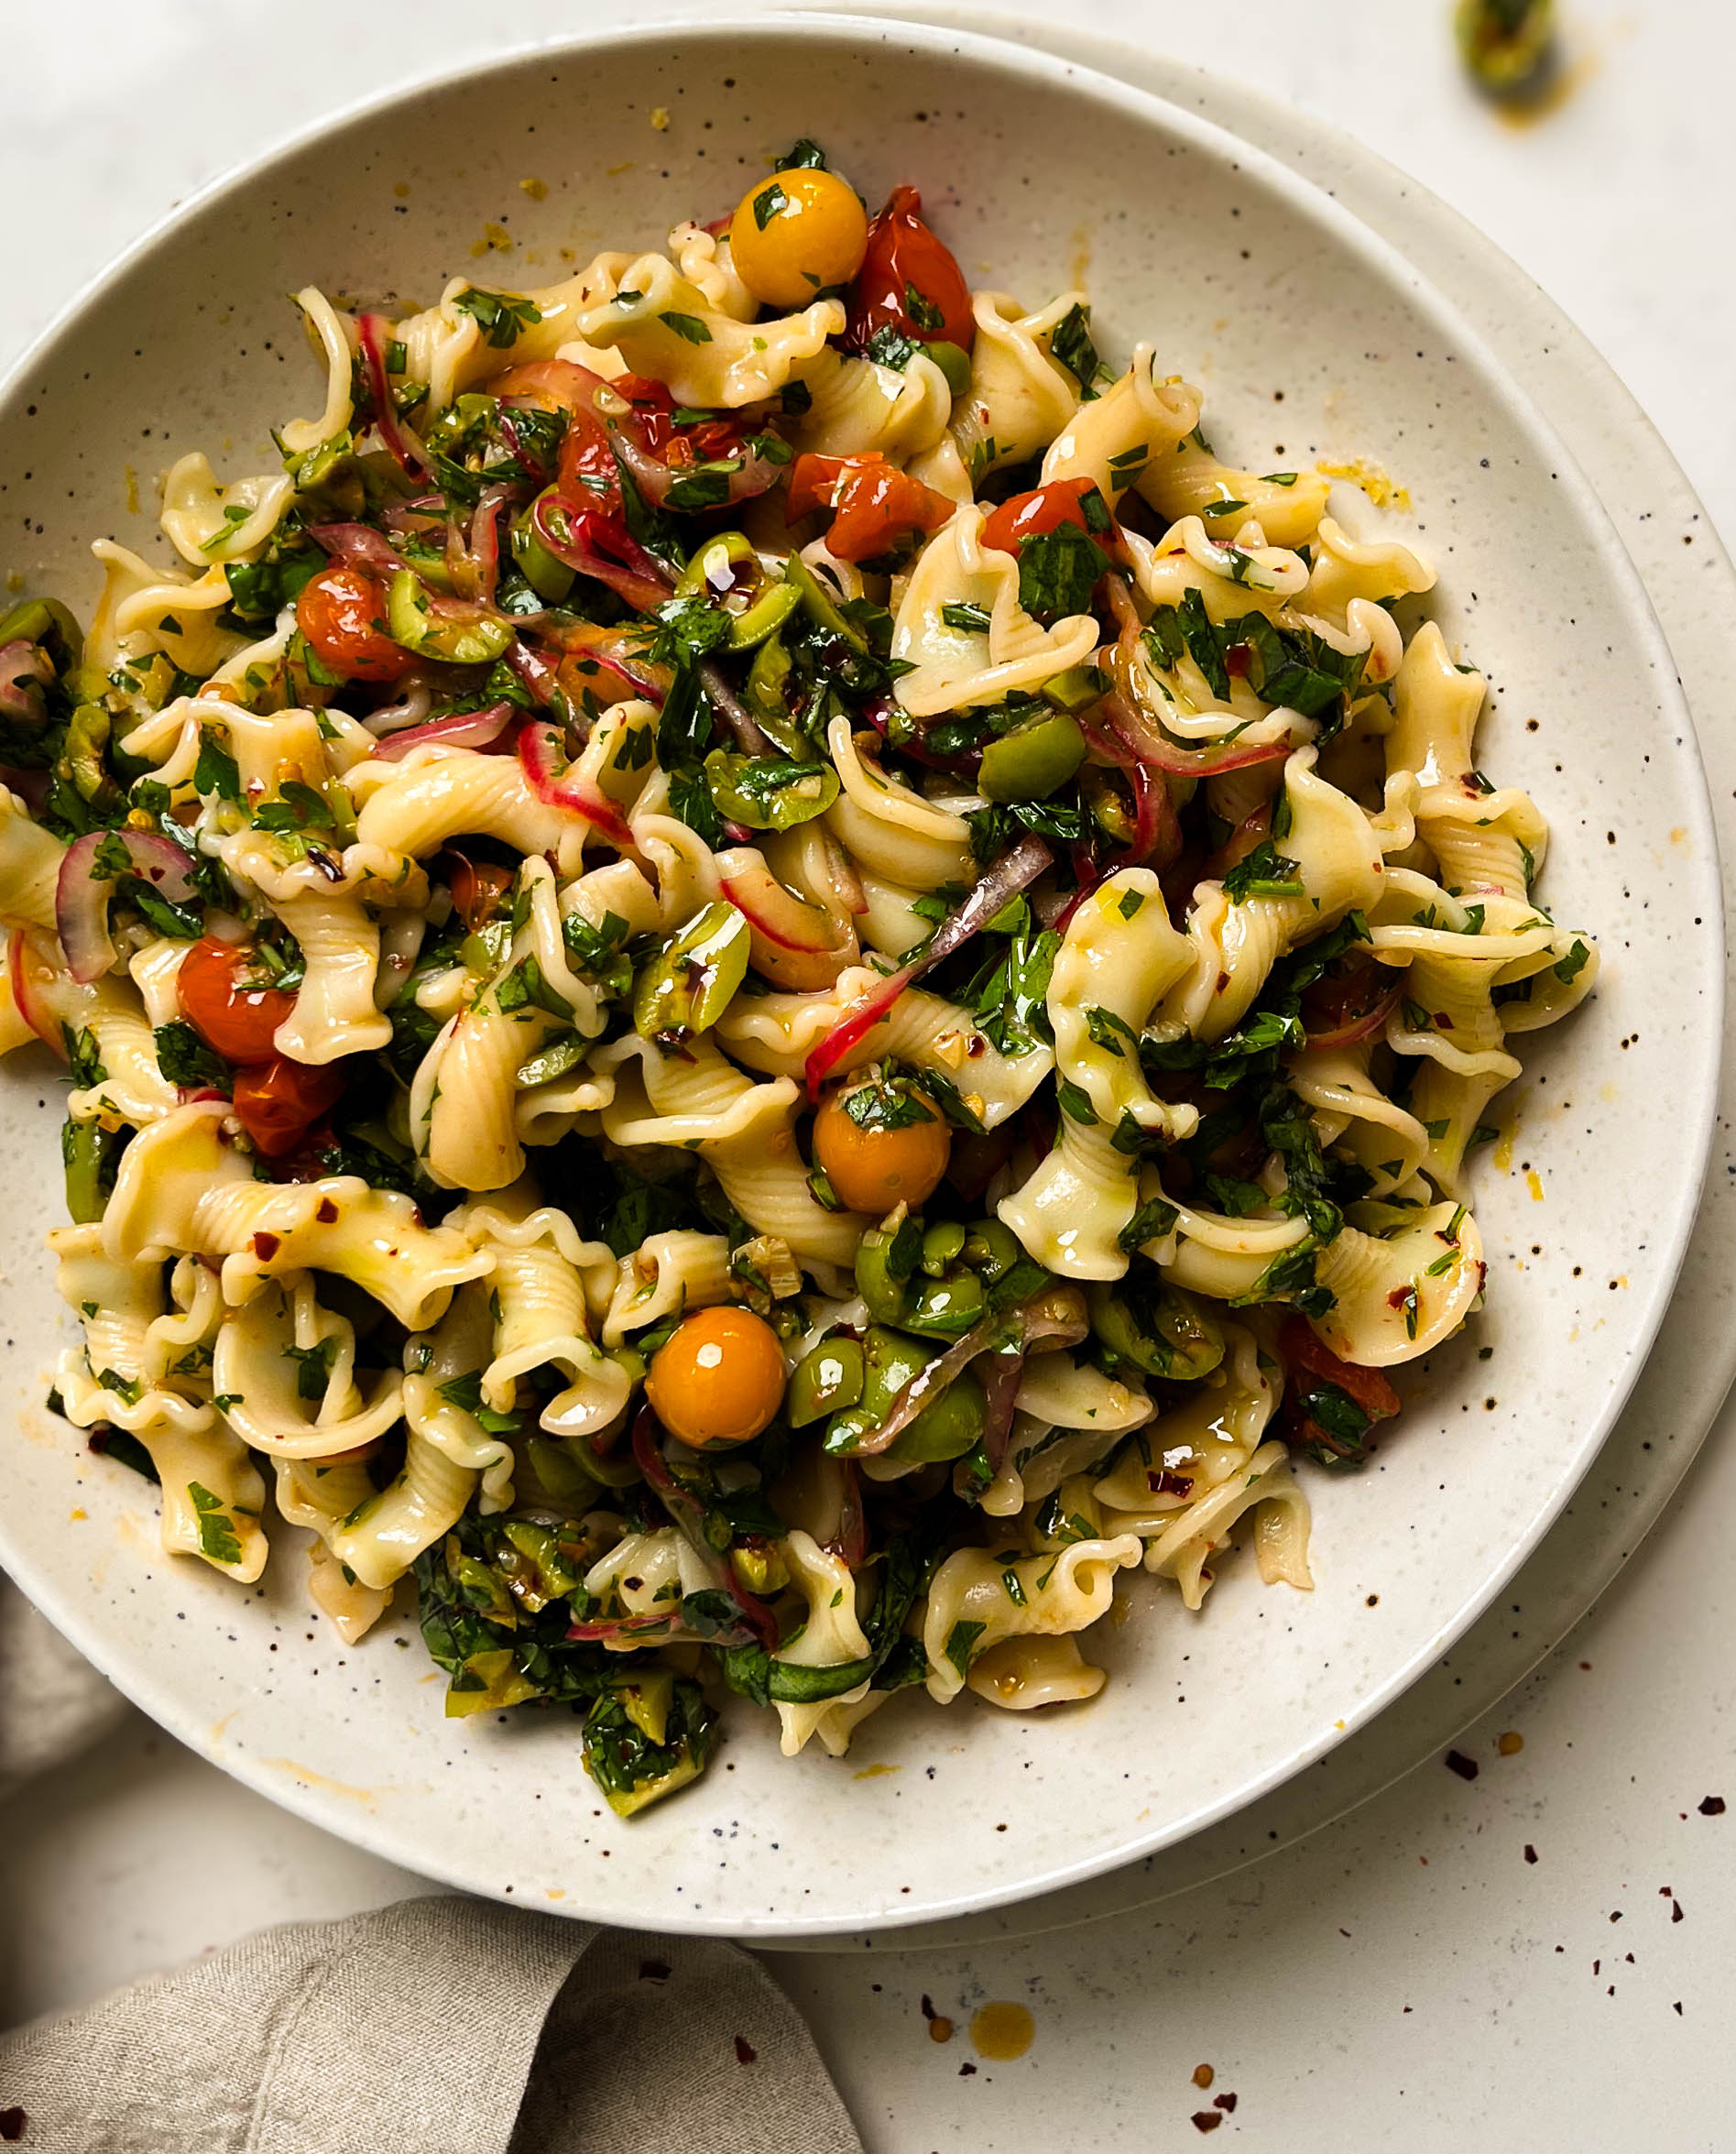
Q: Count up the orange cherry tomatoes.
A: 3